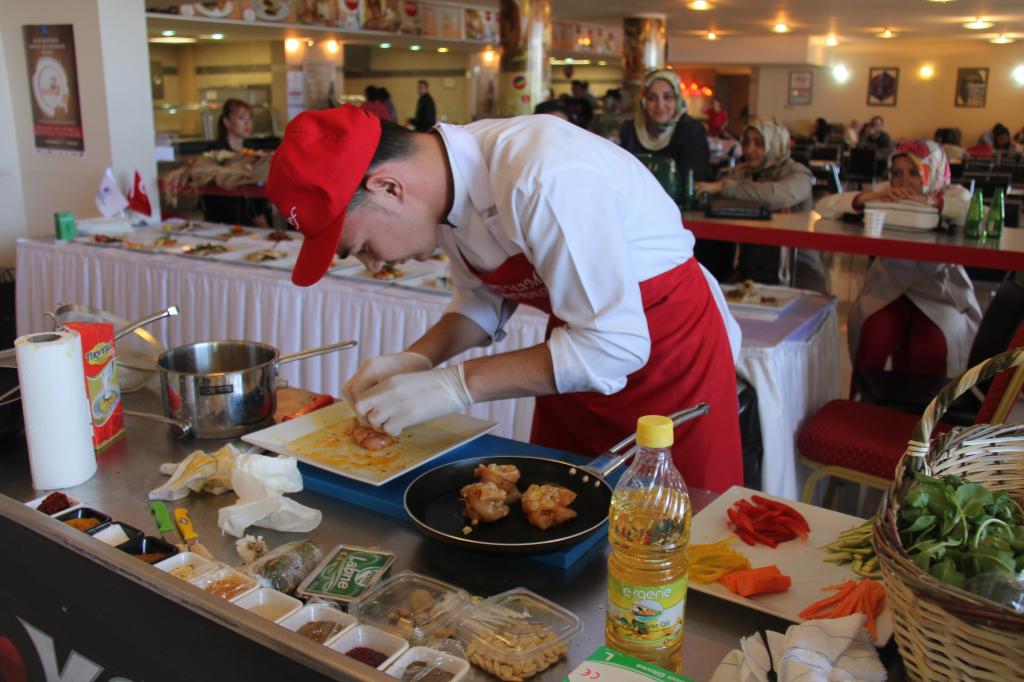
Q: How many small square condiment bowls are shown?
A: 10